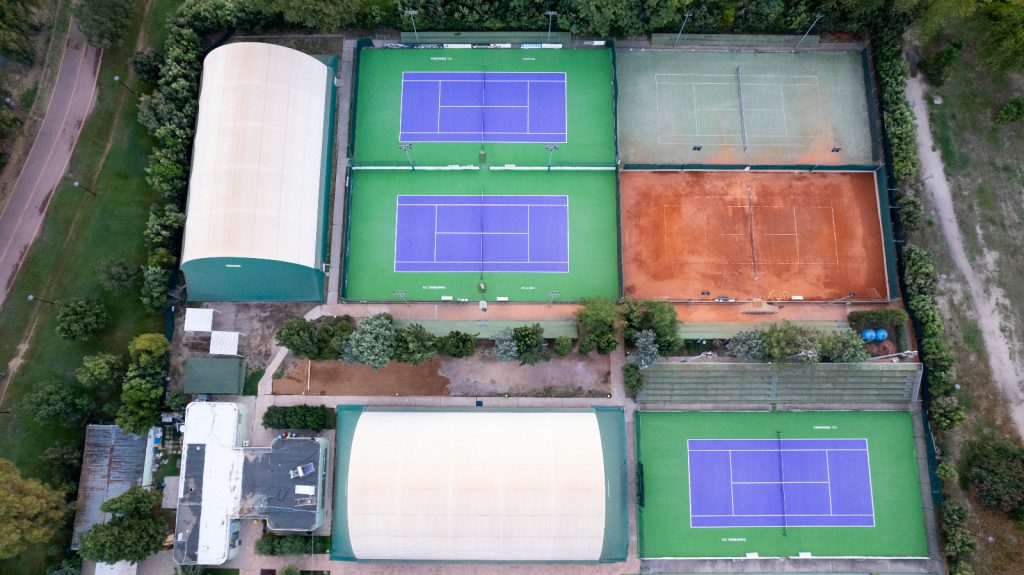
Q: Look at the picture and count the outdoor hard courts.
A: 3